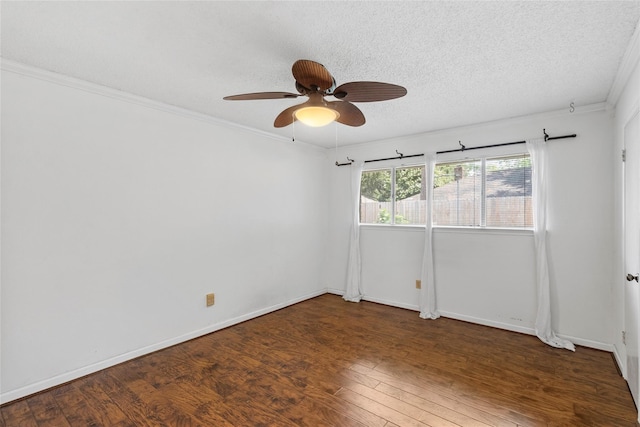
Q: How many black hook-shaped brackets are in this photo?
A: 4